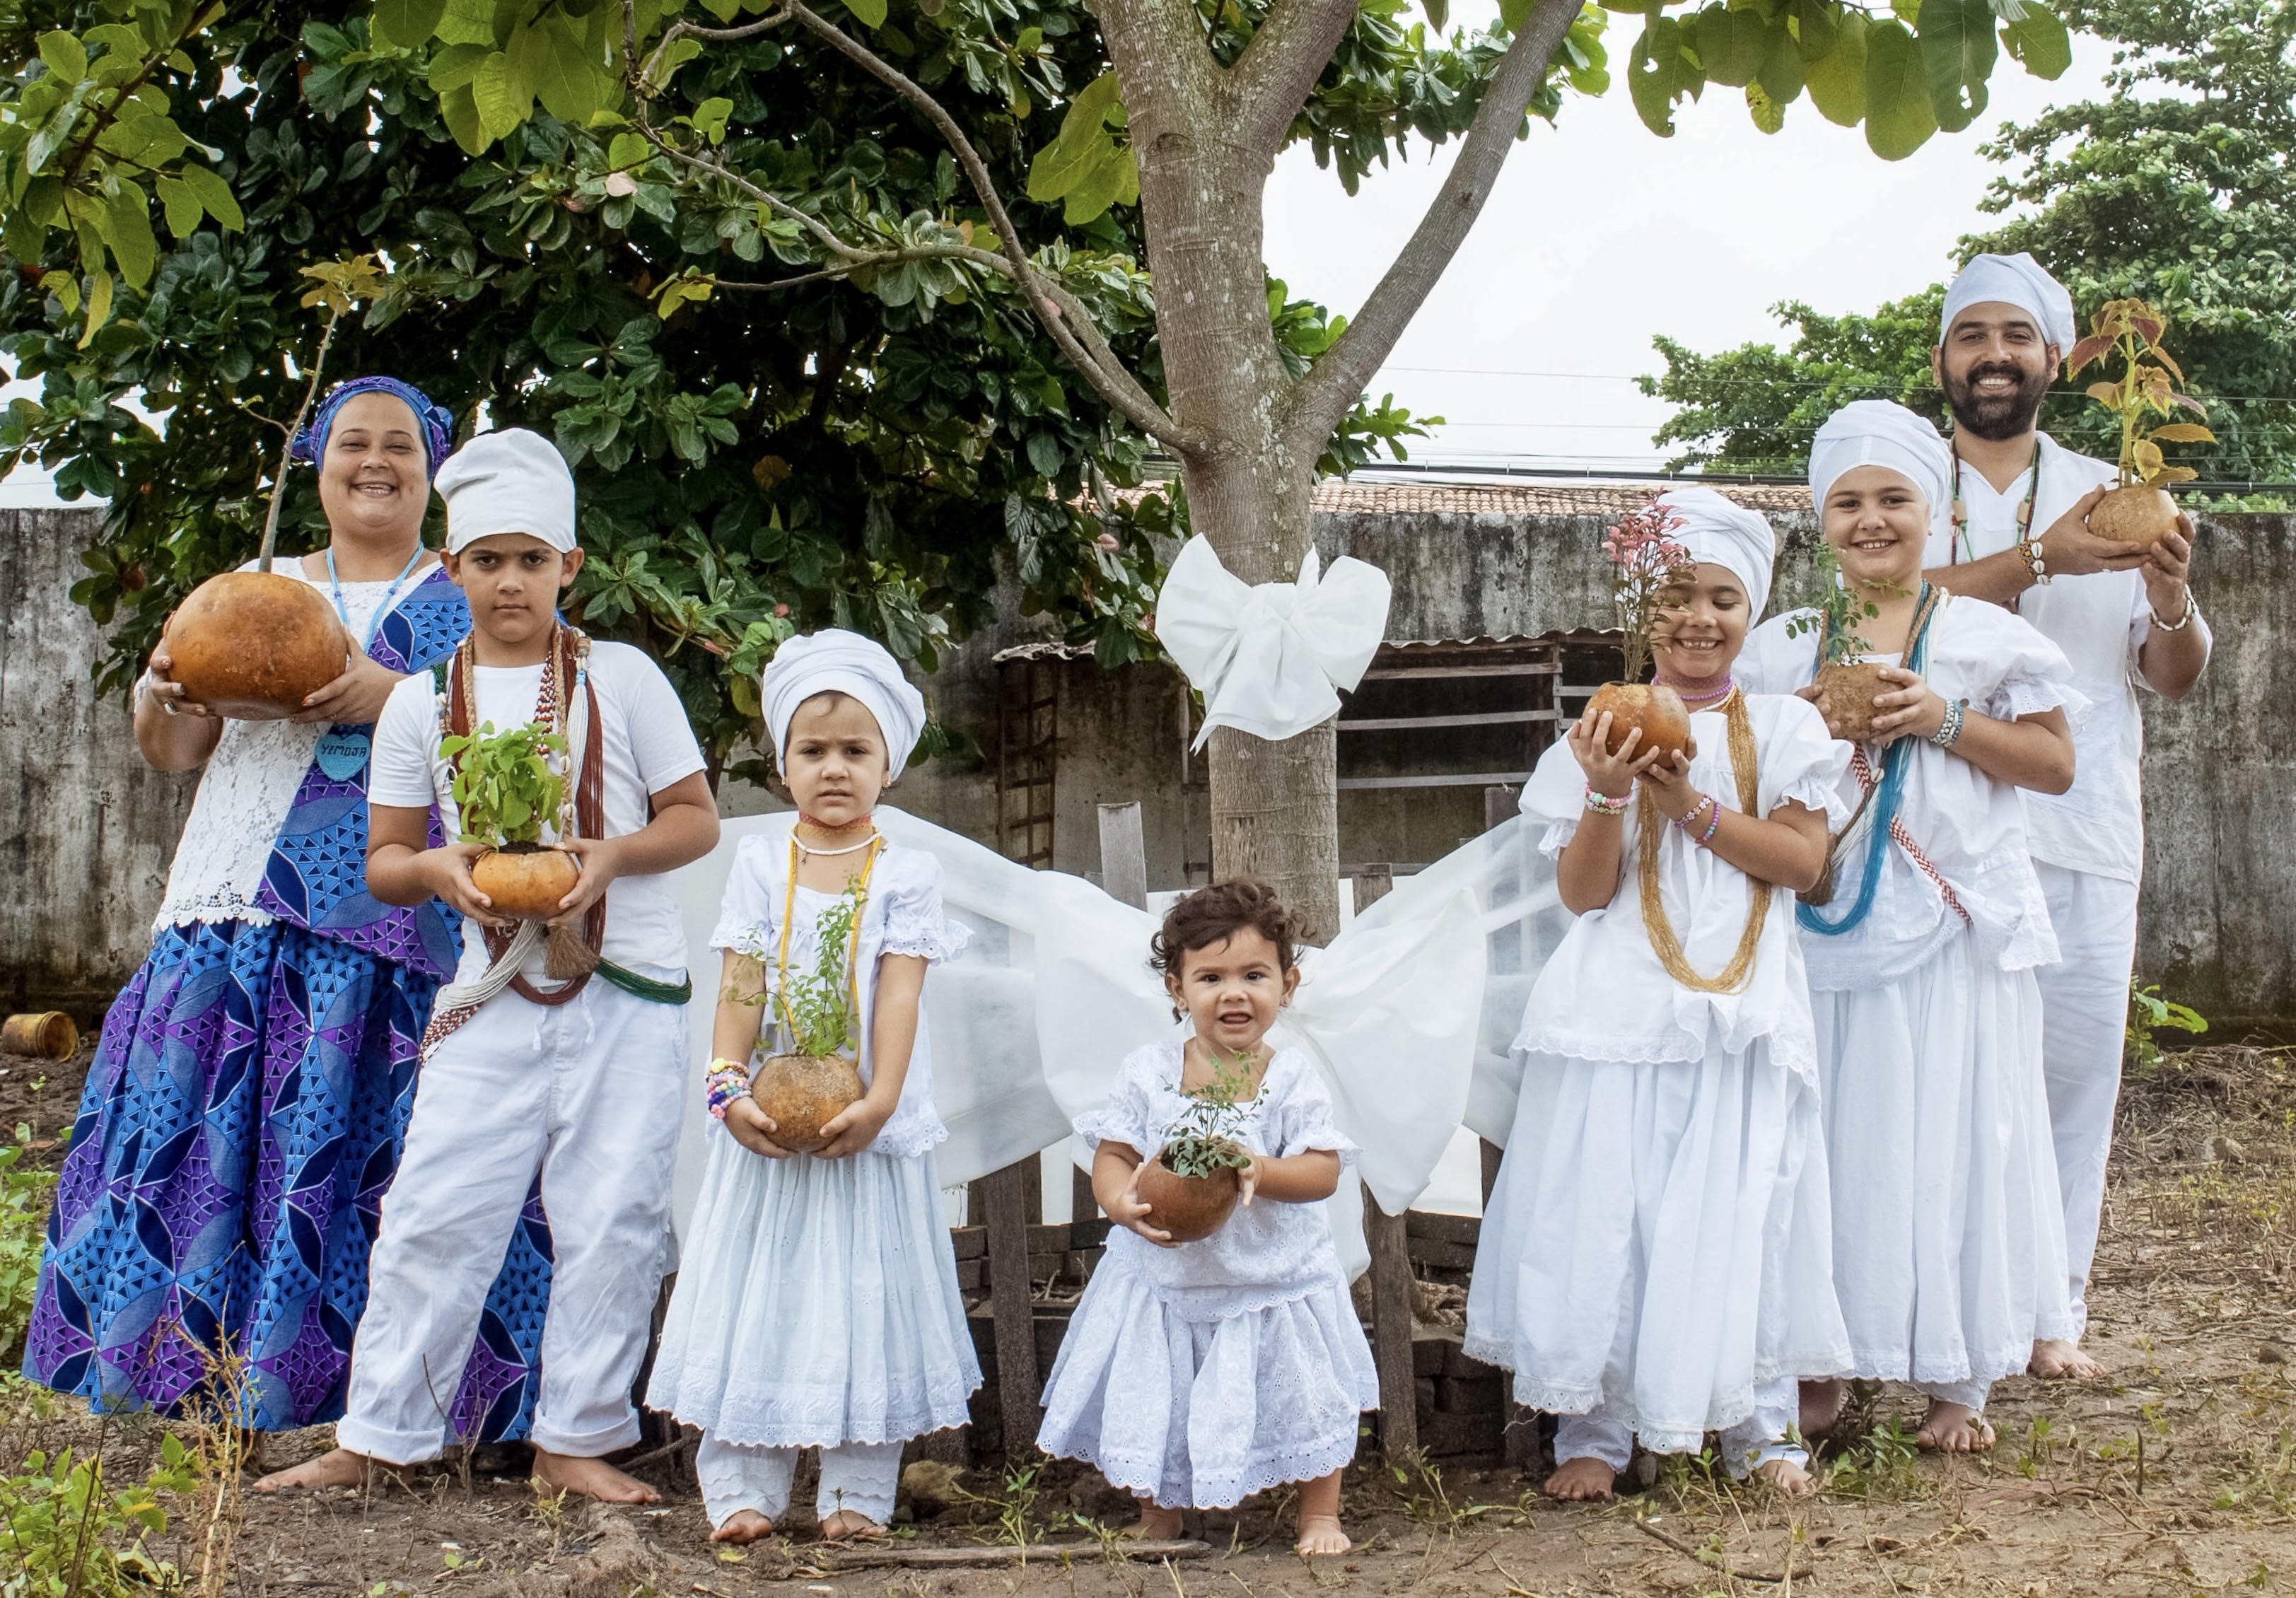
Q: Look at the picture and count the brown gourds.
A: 7